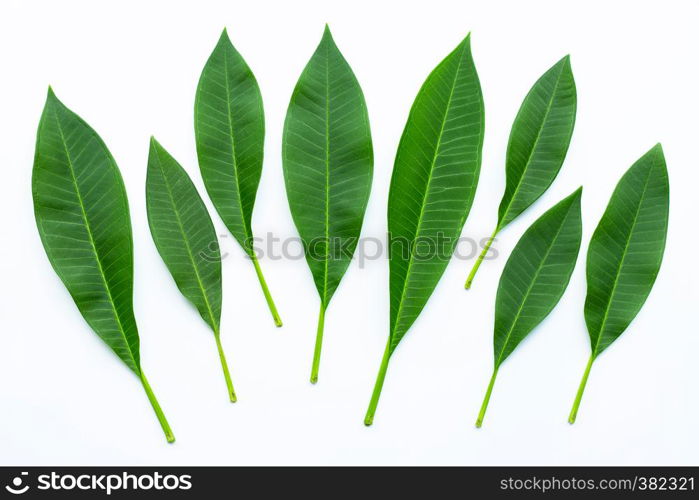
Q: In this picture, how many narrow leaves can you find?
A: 8